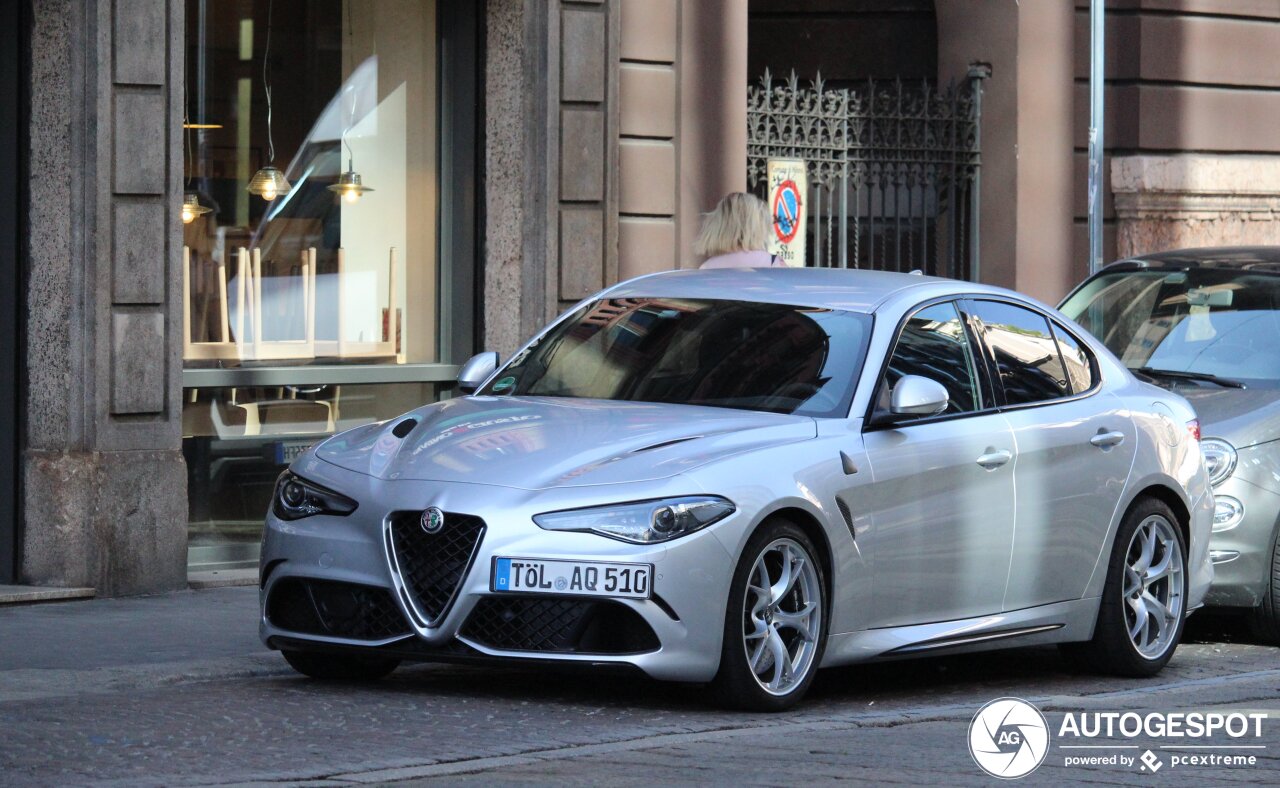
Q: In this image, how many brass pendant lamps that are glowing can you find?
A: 3